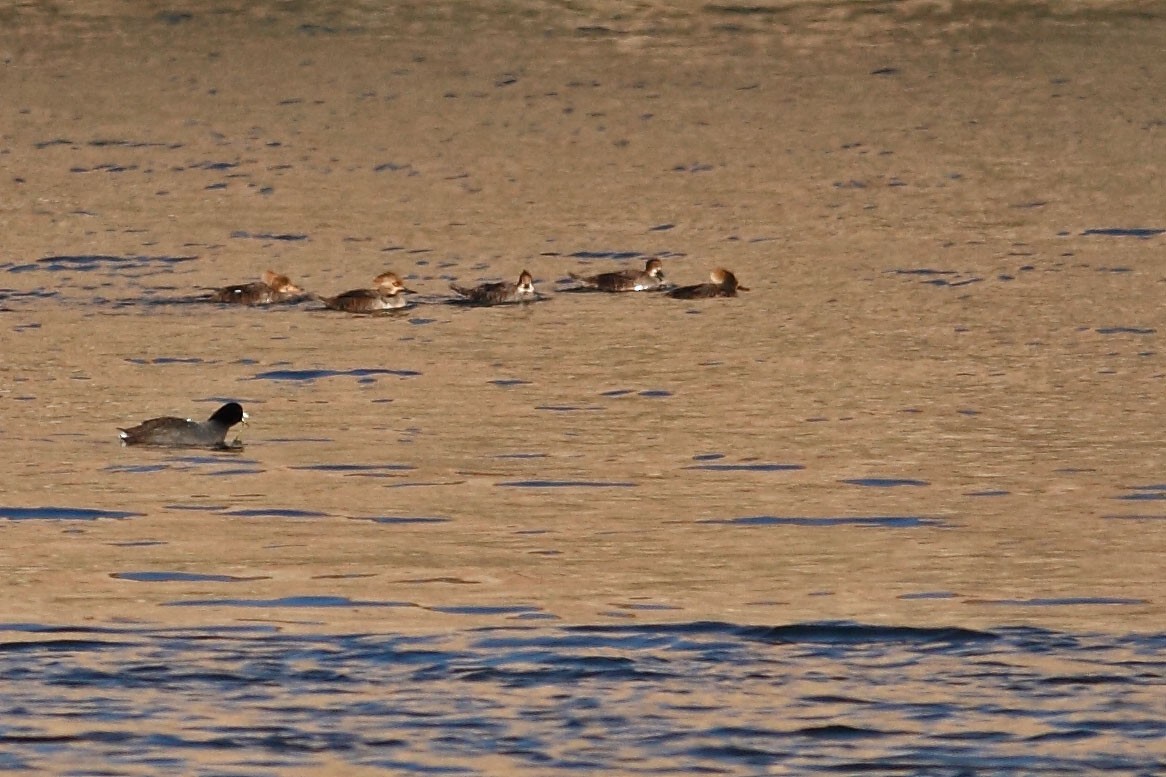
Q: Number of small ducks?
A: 5